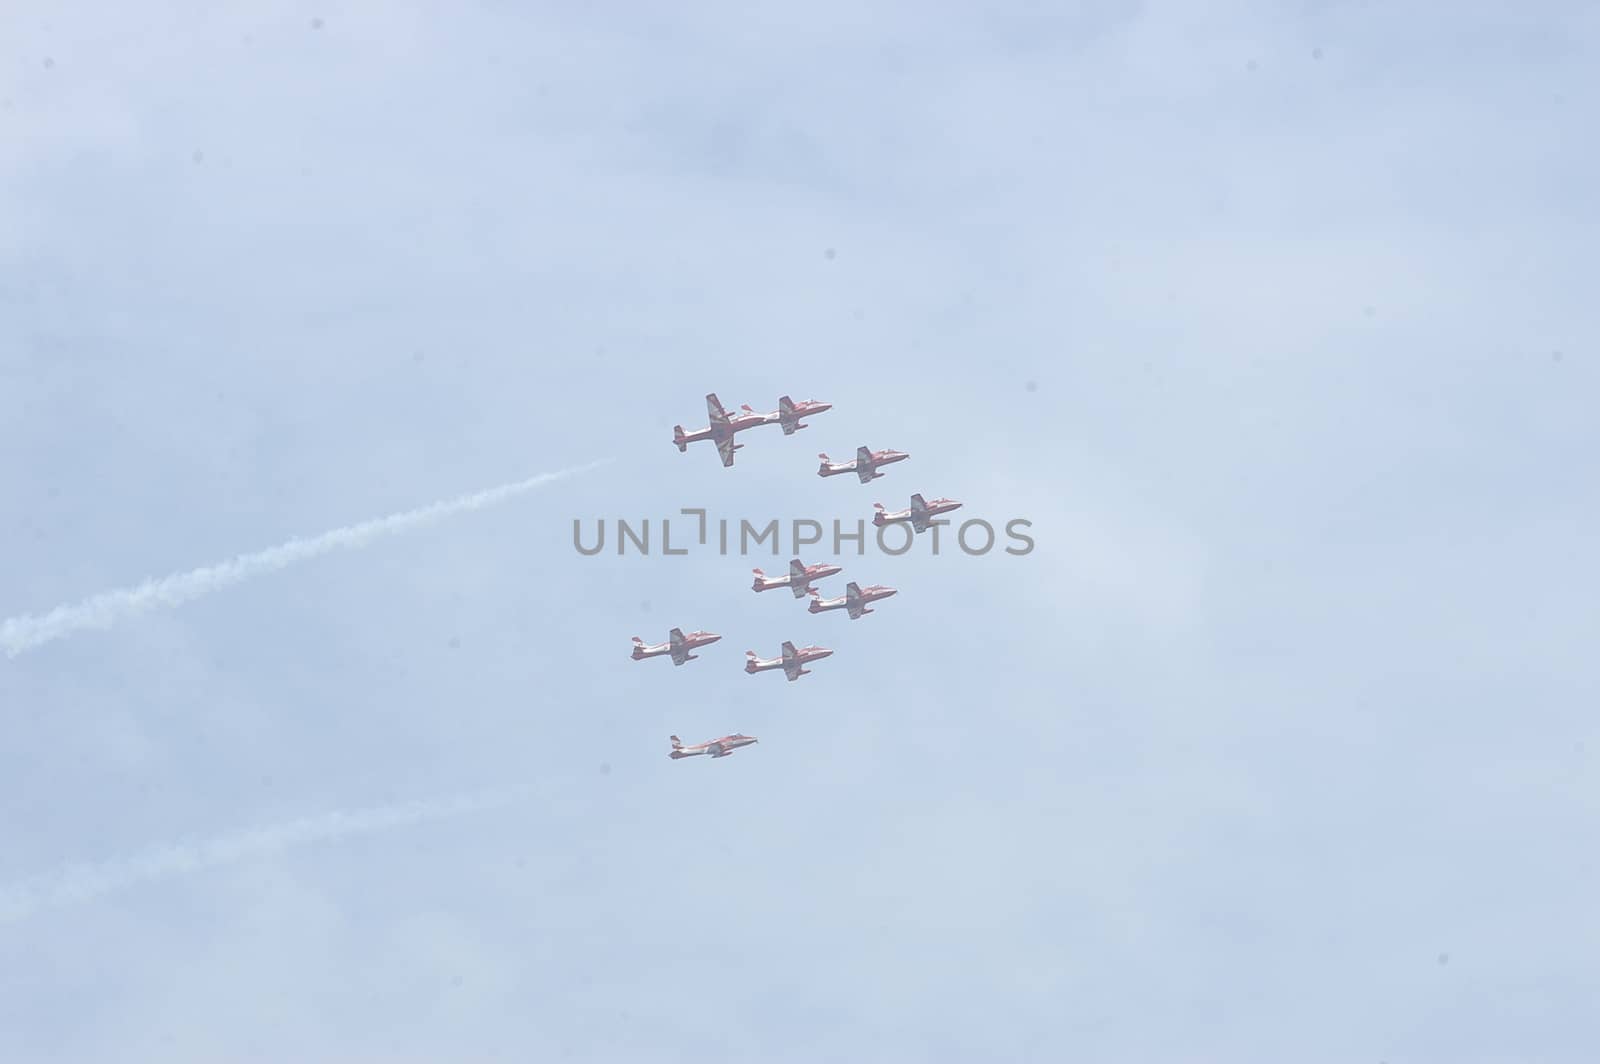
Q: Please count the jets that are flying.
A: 9